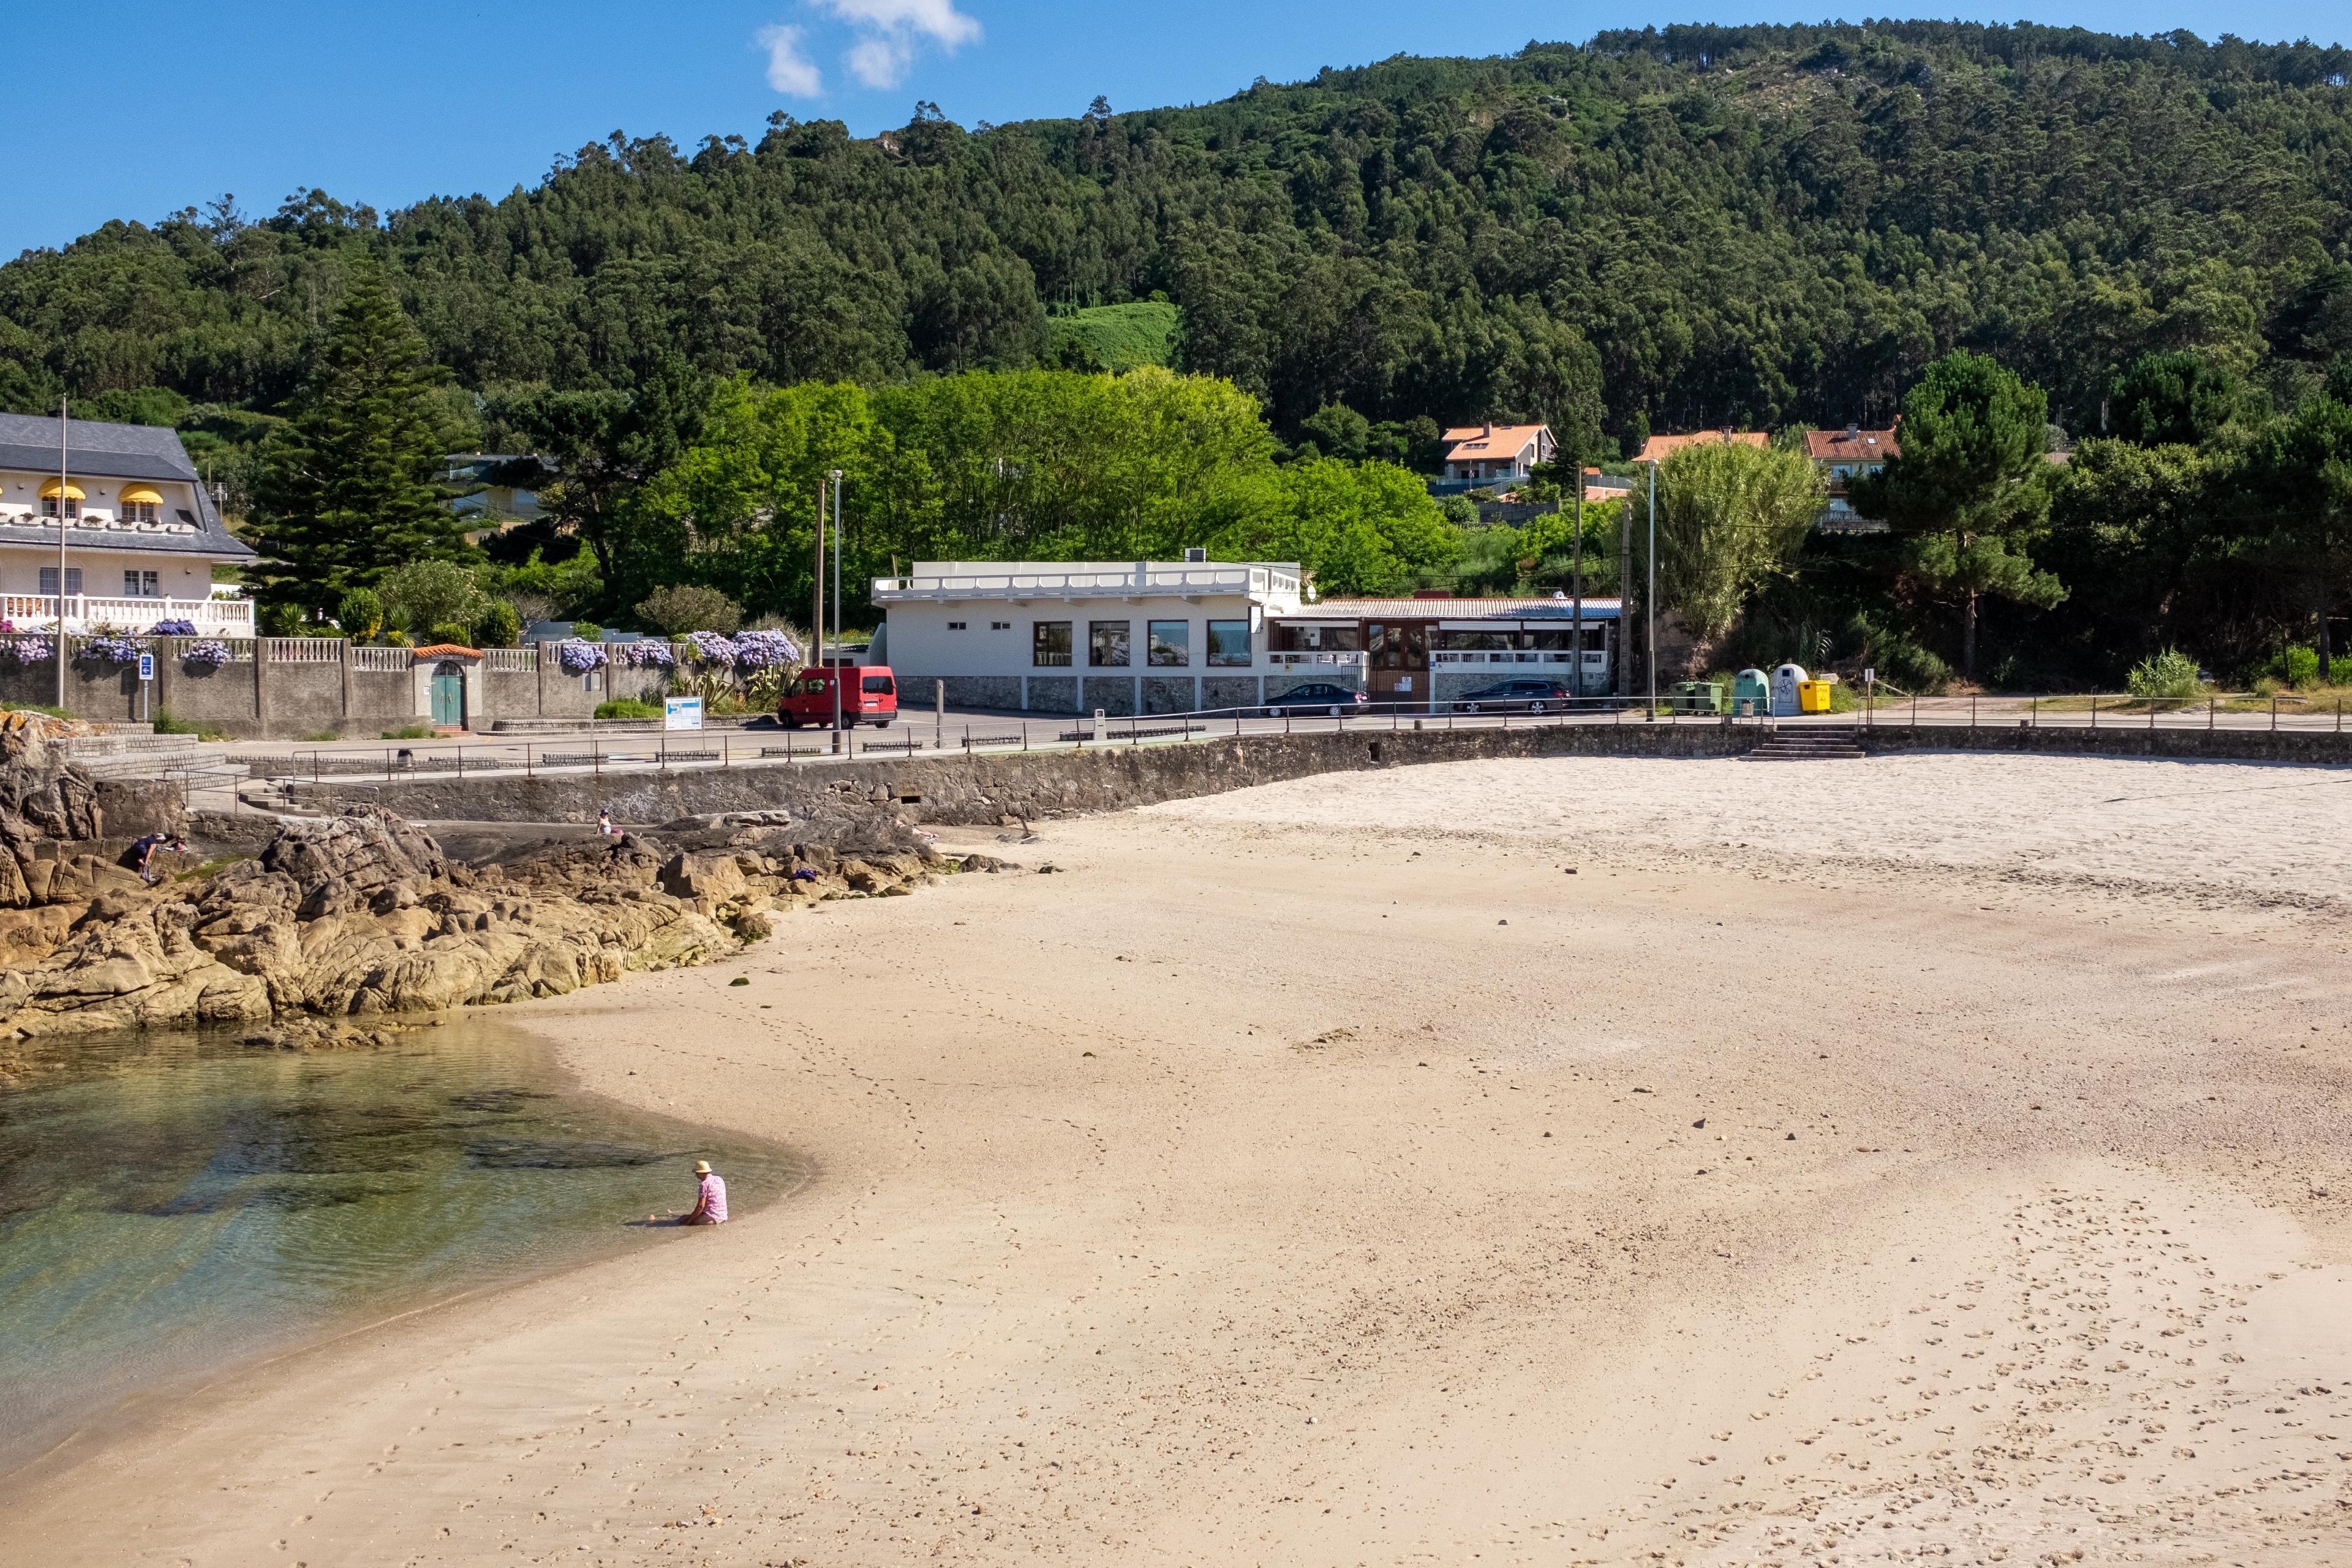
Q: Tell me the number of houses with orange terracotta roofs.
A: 3